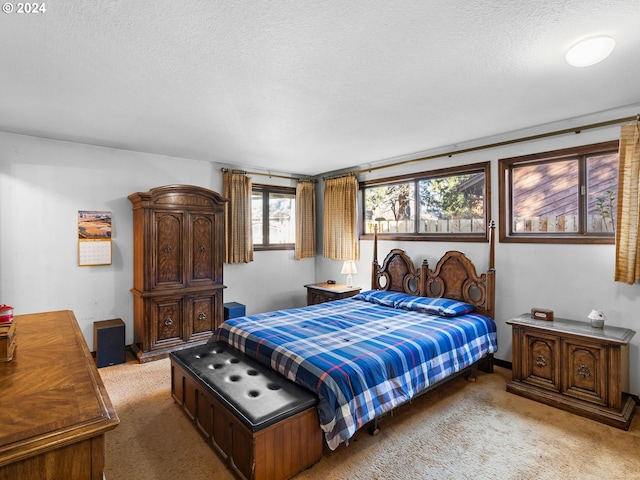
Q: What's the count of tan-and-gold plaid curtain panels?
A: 4